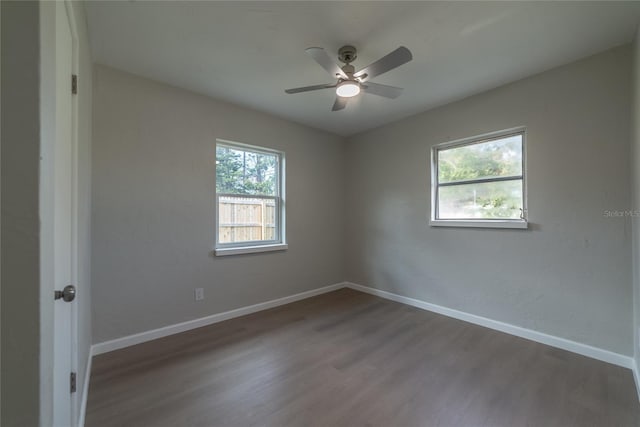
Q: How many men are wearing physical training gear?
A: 0